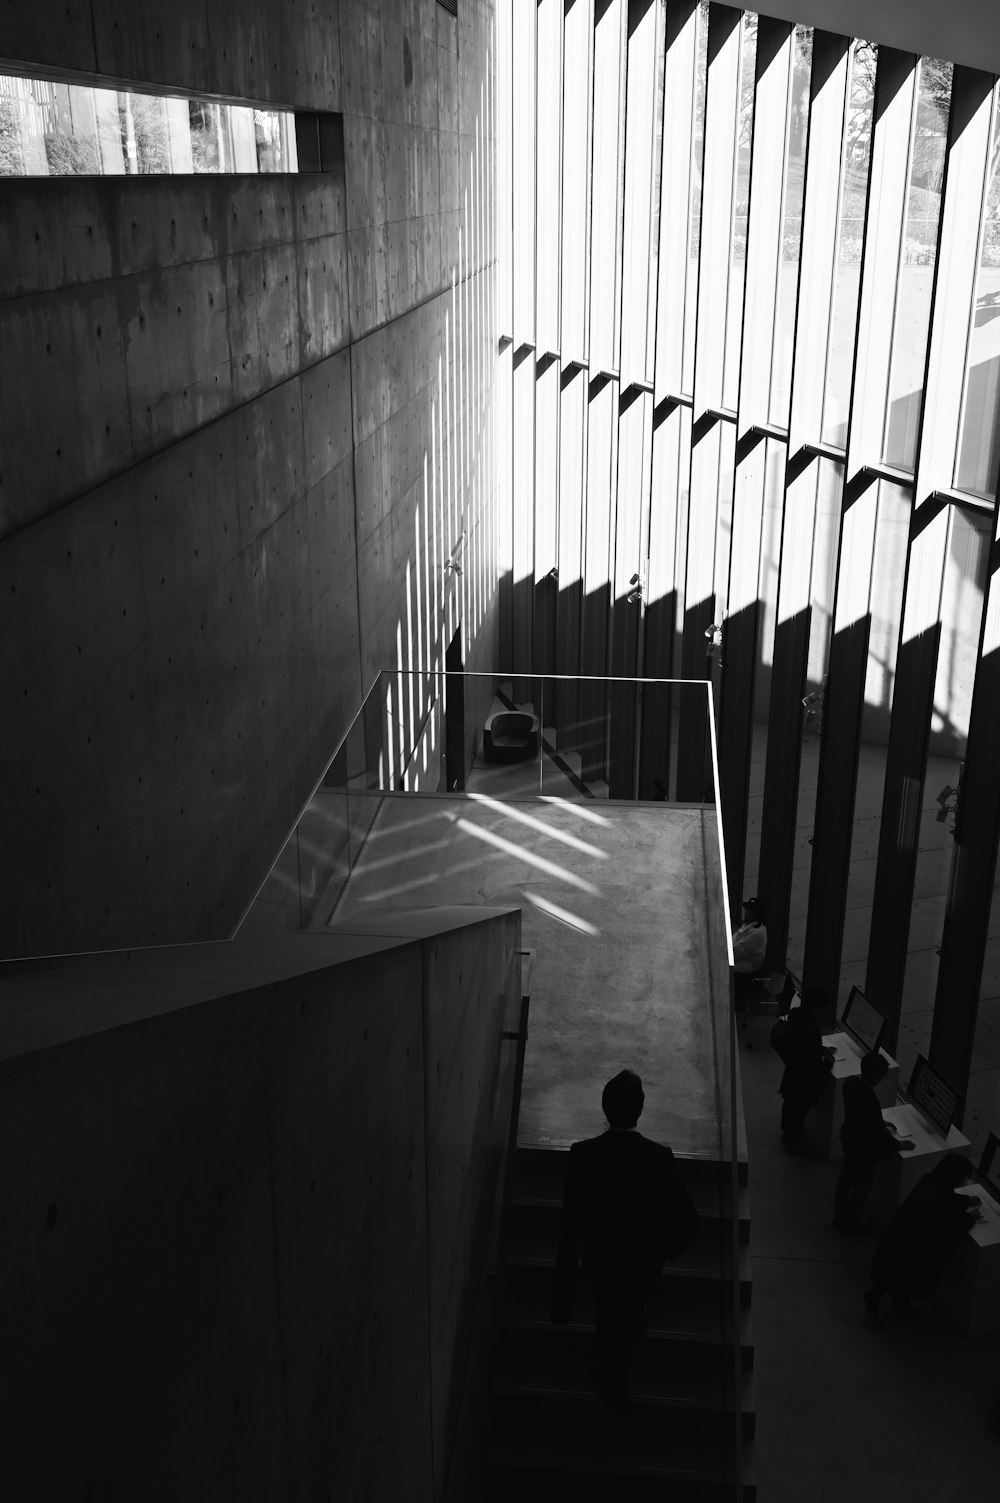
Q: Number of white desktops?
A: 3